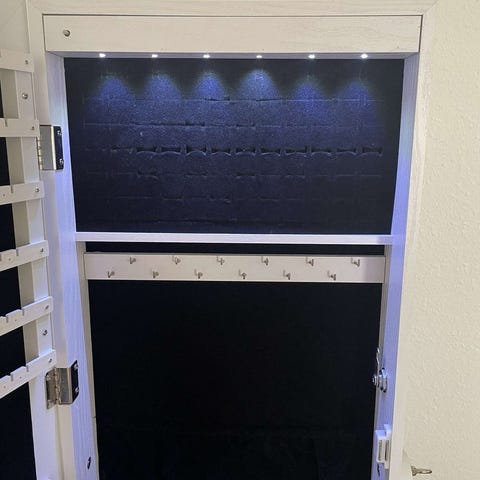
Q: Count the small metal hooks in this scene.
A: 12